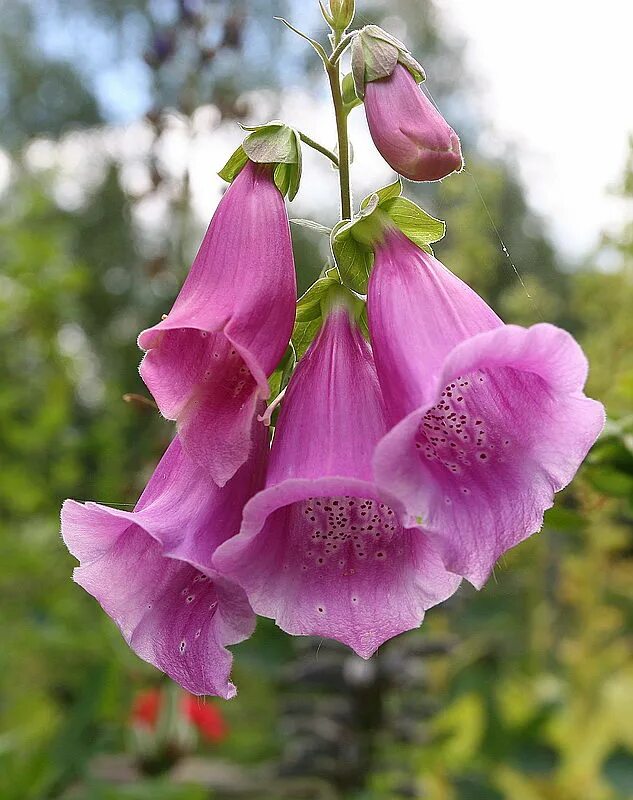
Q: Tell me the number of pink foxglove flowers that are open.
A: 4